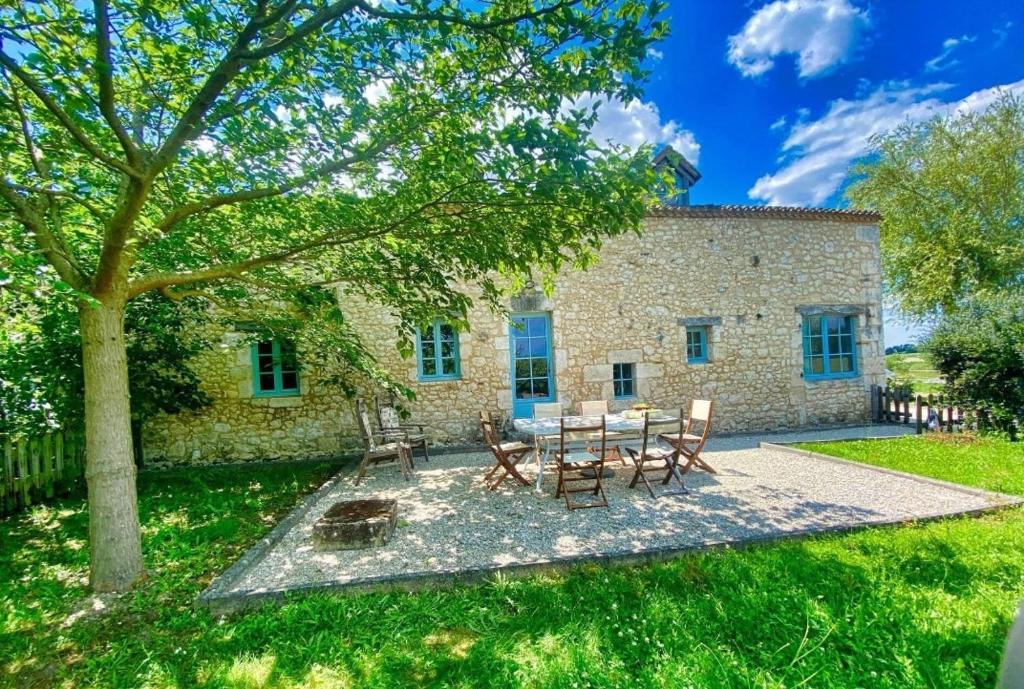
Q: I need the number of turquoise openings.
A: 6